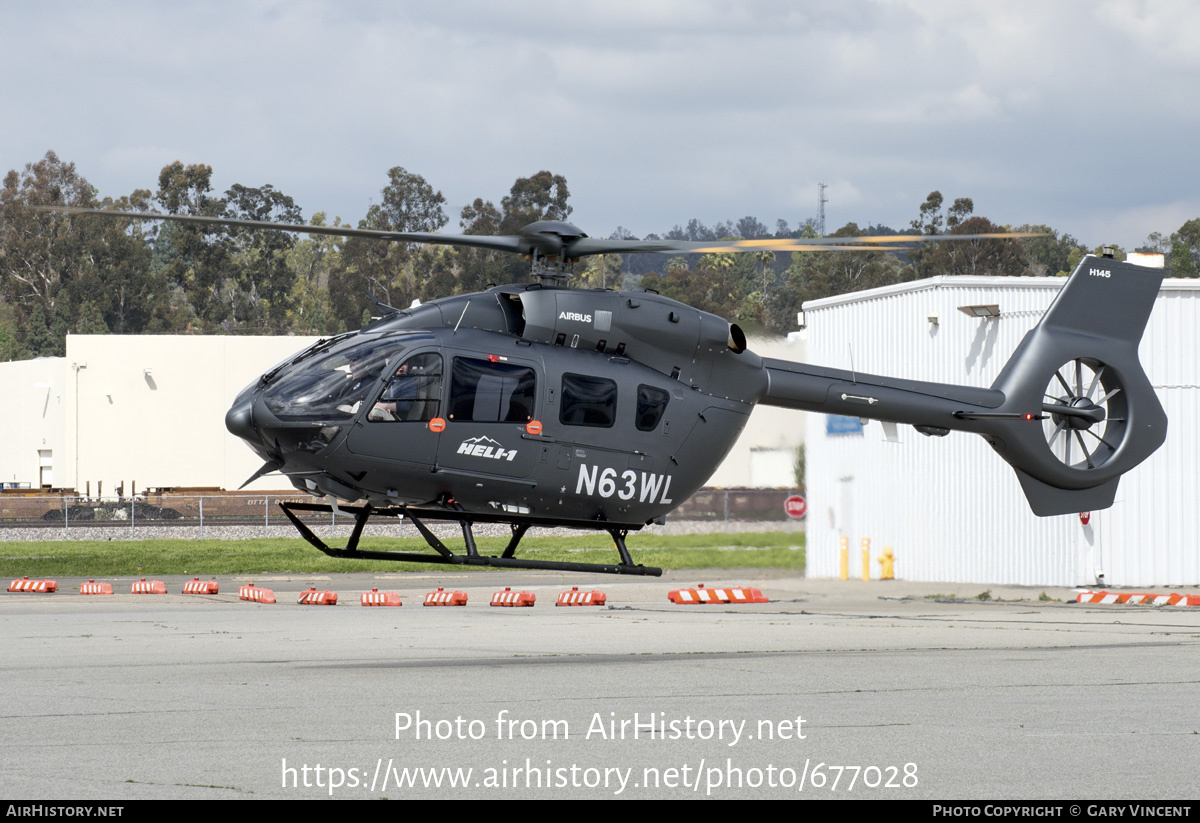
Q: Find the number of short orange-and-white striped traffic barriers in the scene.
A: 12